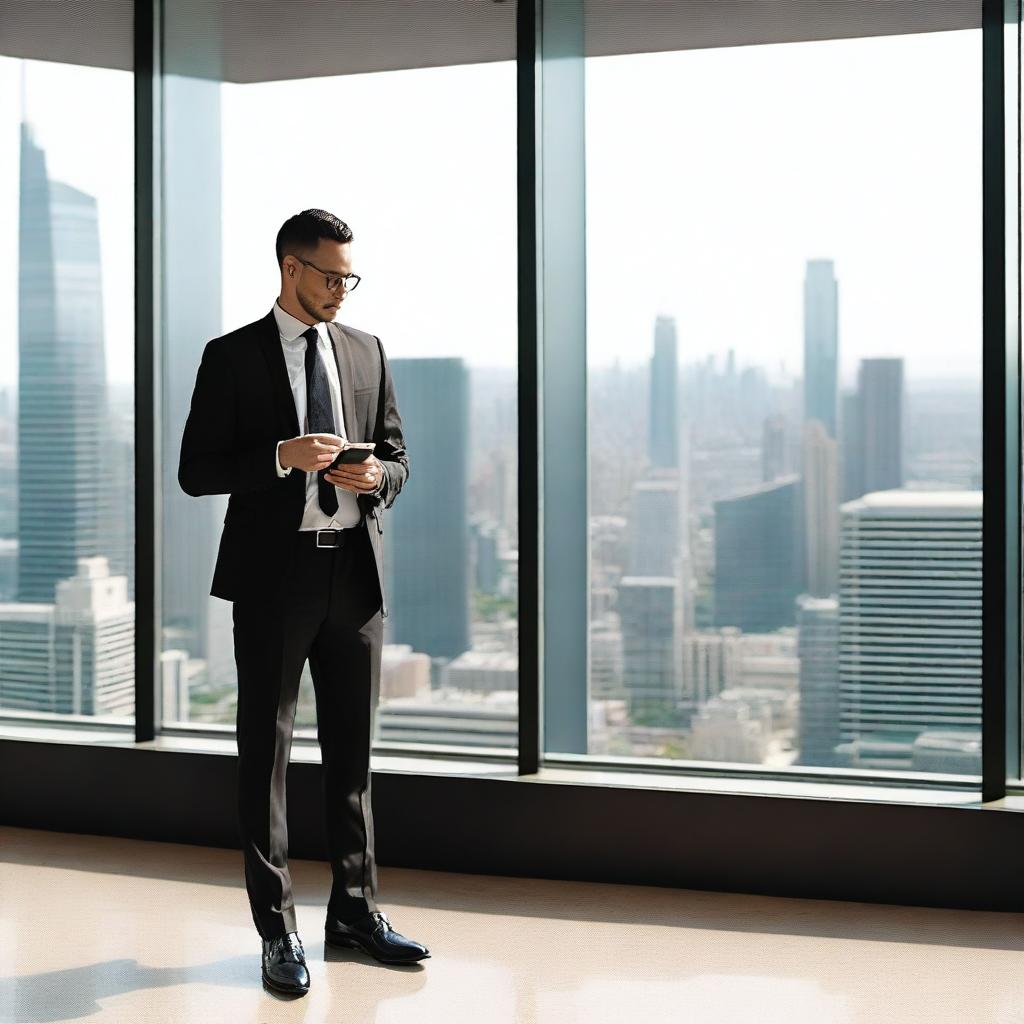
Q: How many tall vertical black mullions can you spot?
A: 3